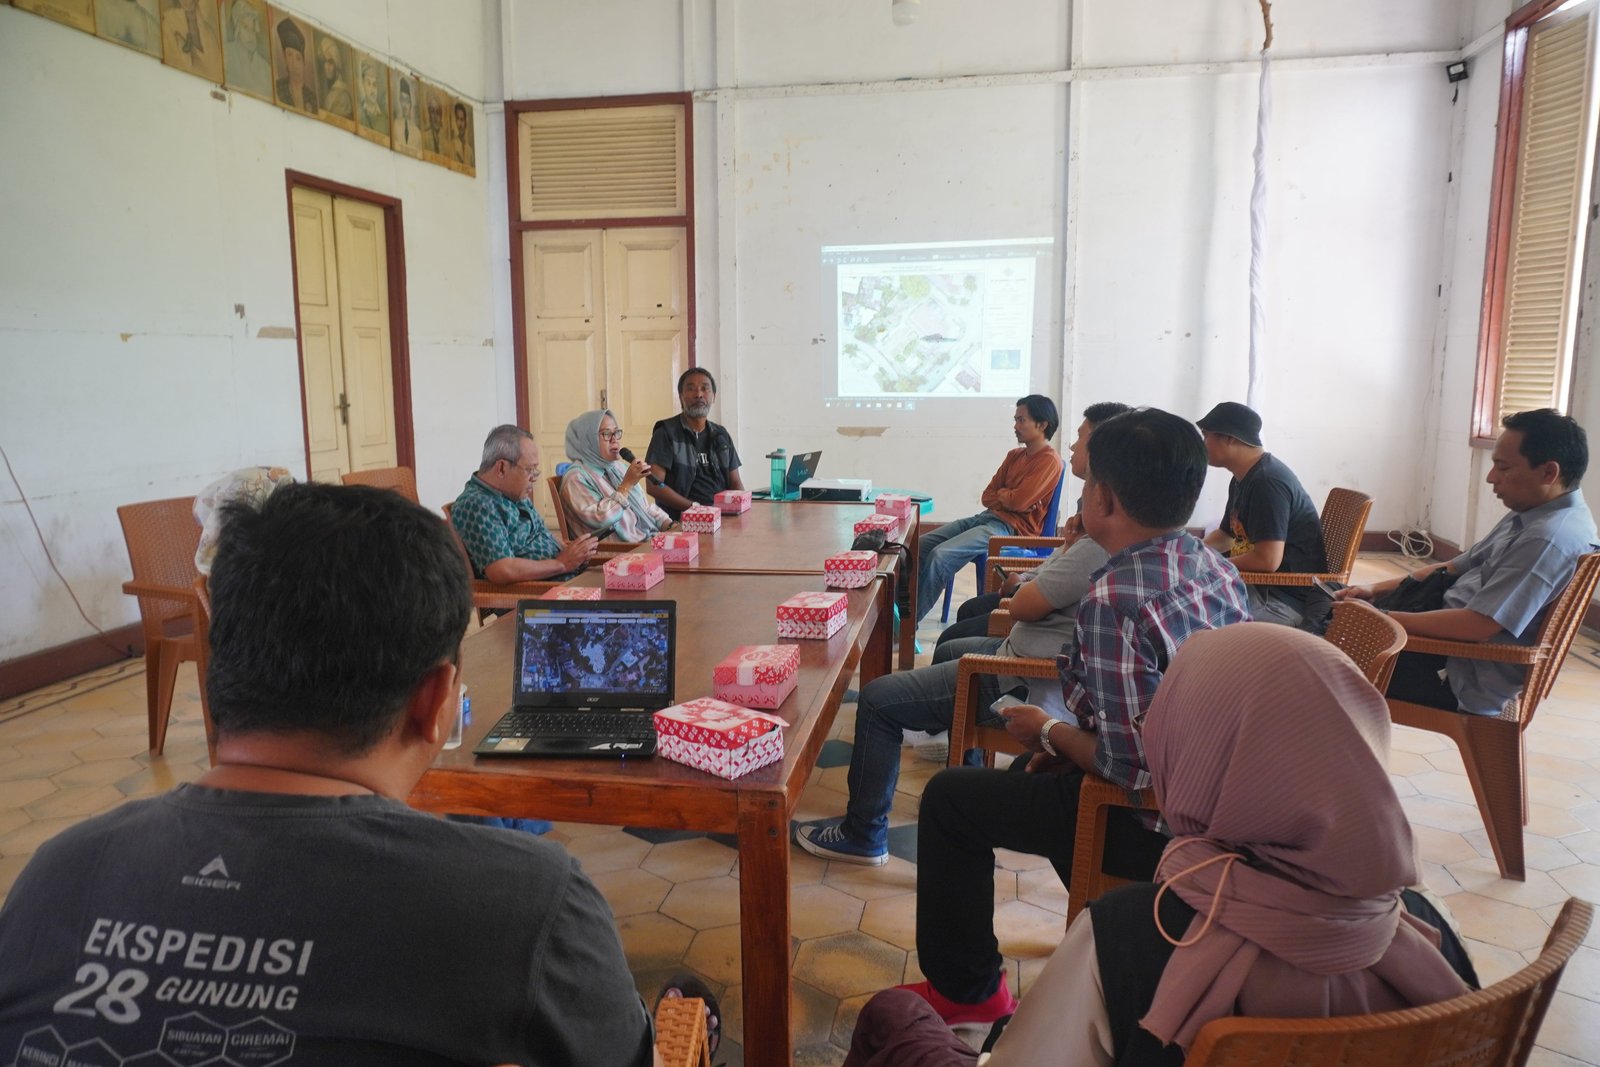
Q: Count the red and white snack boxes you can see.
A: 11